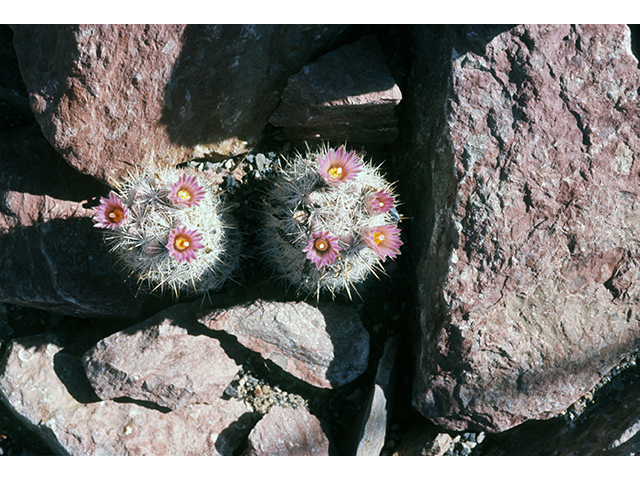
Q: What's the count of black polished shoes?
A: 0